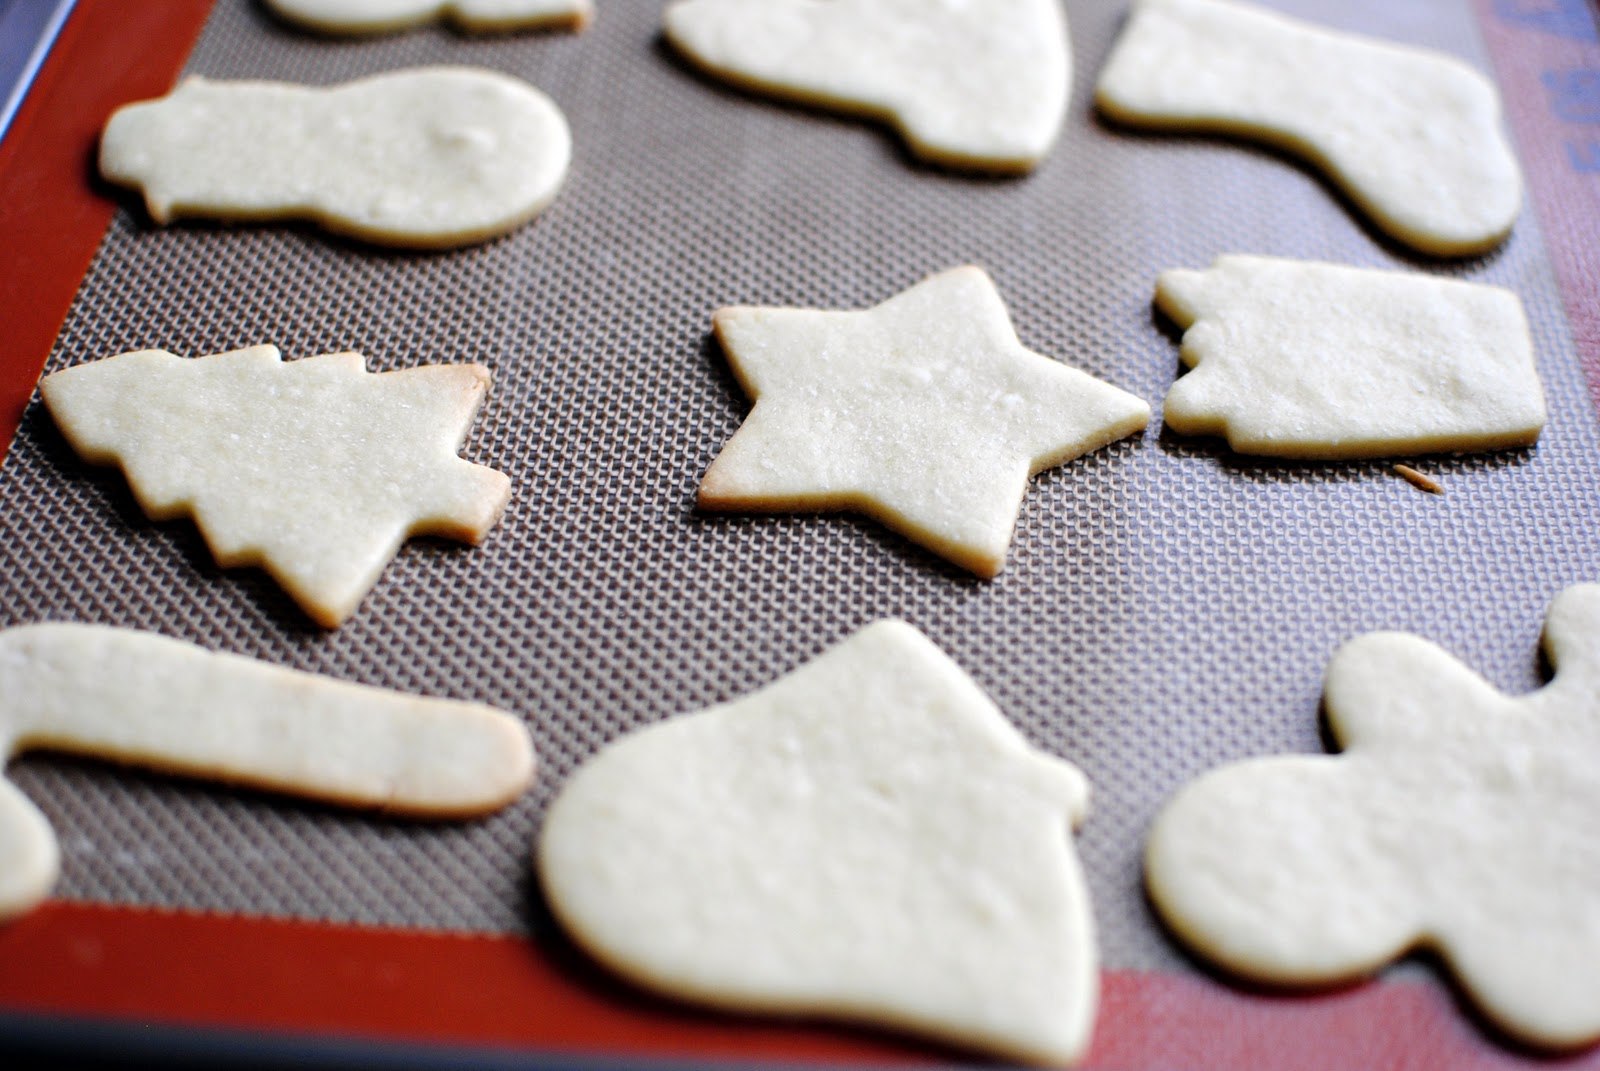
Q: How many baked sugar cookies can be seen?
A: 10